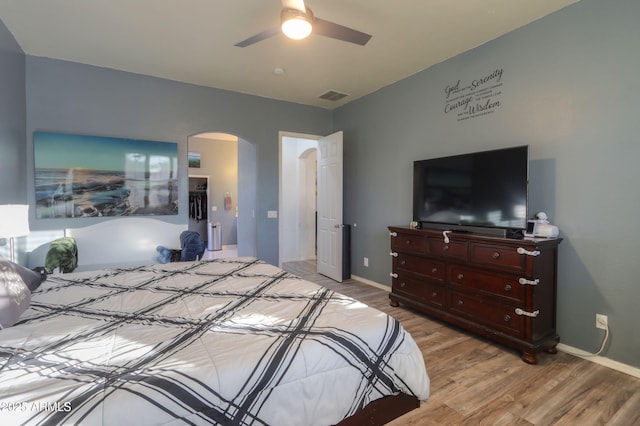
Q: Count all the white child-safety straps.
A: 7